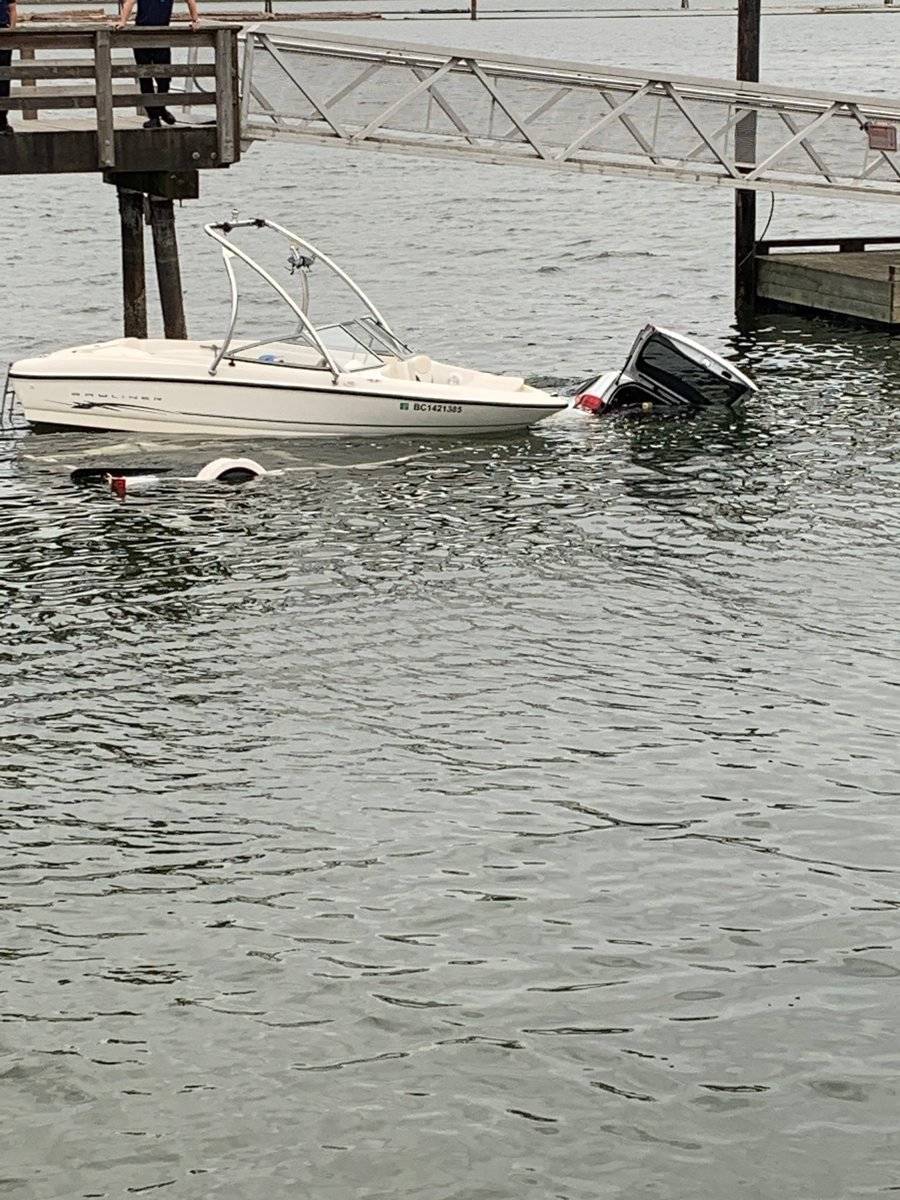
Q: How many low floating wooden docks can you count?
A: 1